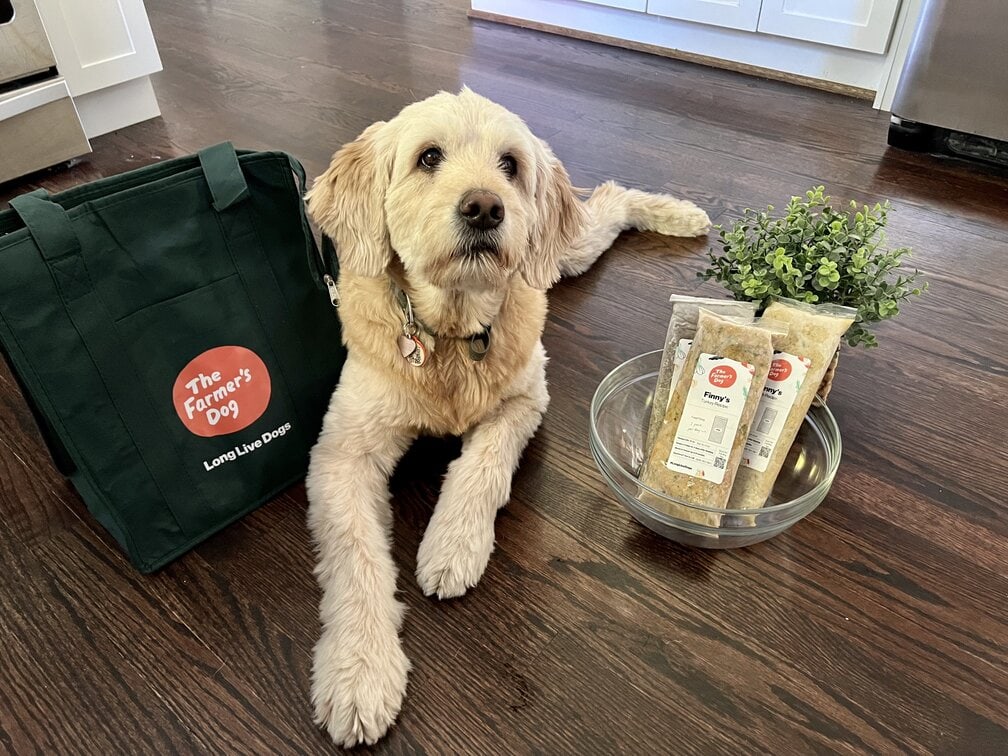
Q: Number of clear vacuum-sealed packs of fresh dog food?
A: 3